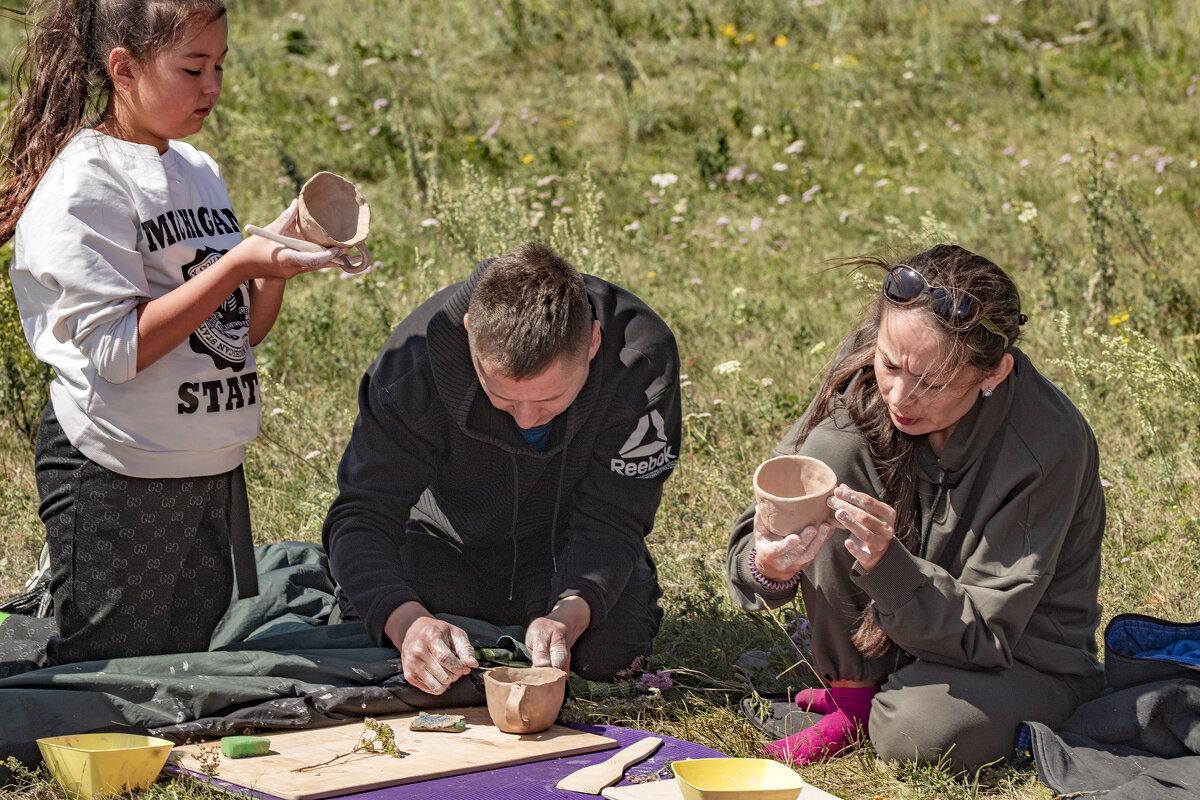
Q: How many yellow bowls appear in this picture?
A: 2